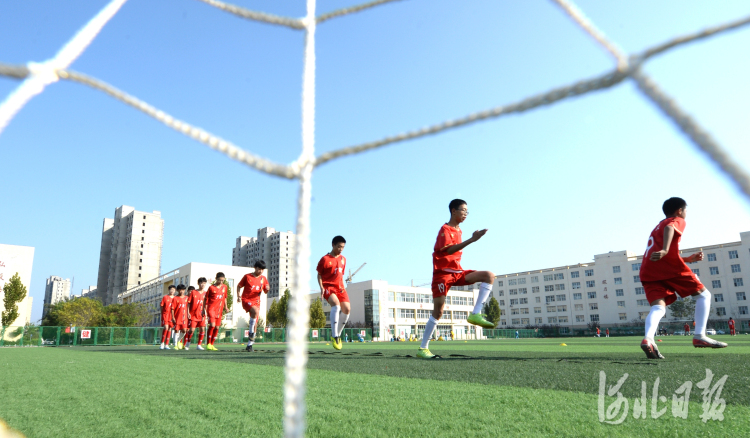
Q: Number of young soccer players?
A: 9